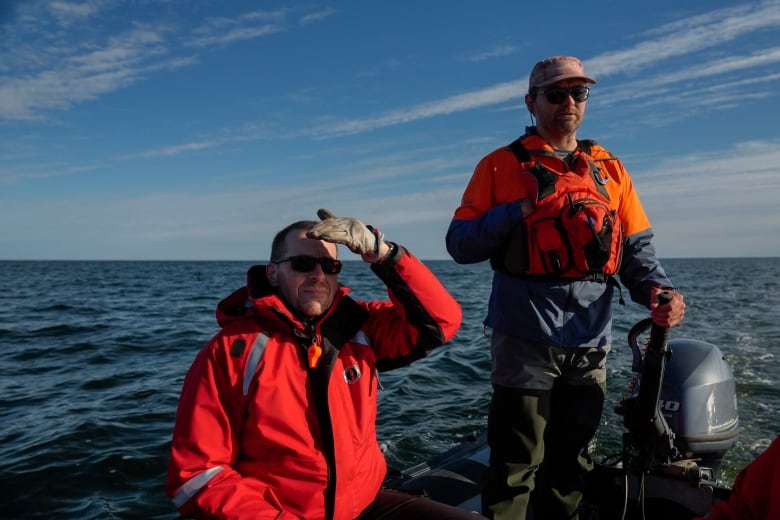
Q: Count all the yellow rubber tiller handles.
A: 0